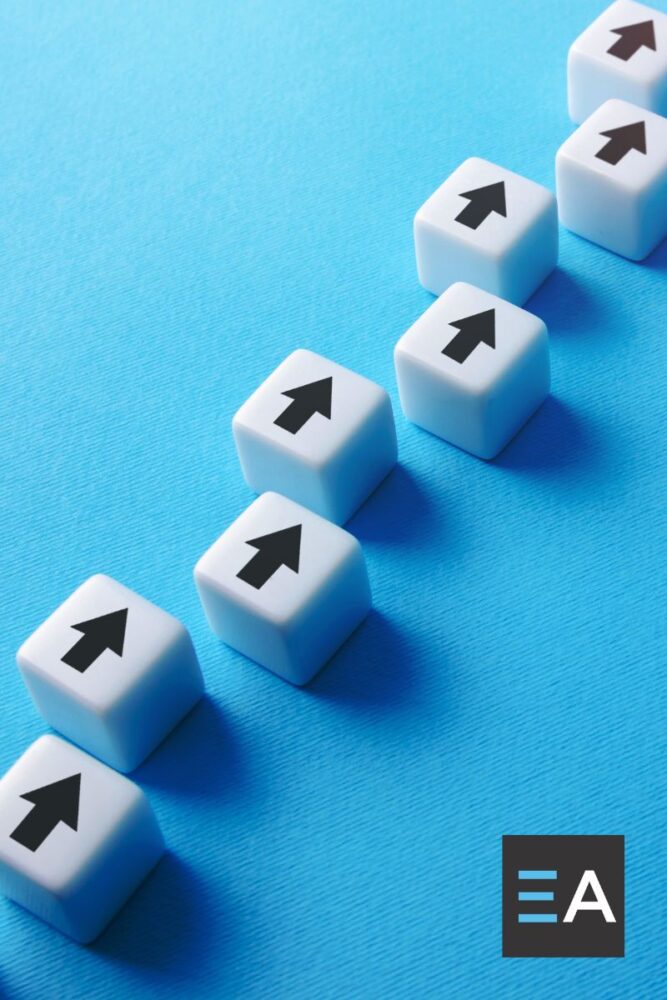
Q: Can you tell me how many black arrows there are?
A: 8